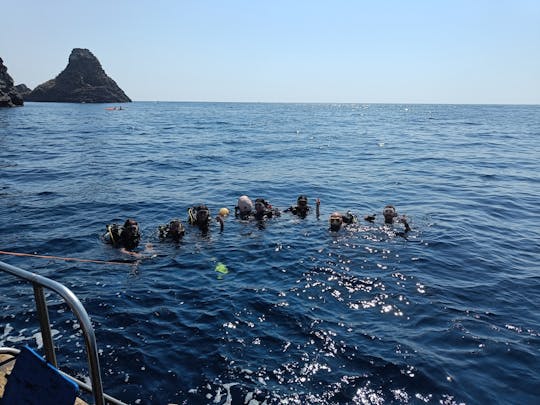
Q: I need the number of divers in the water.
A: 8